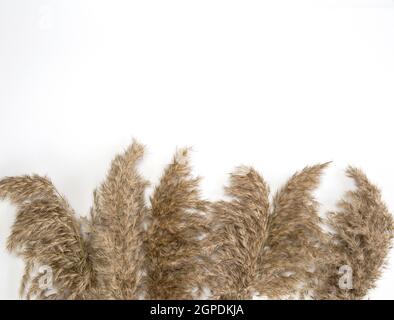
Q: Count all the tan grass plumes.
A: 6